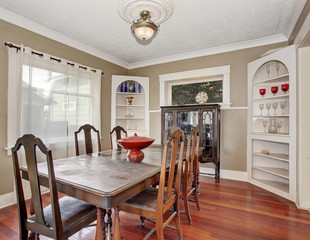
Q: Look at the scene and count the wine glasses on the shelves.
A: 11